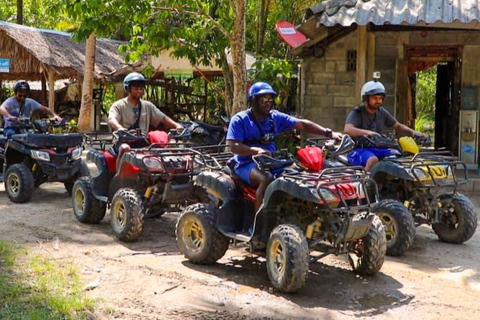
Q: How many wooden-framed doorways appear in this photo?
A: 1